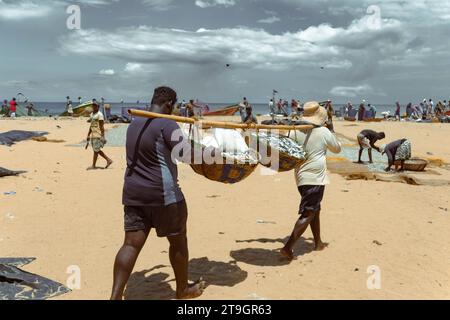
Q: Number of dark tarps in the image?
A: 3